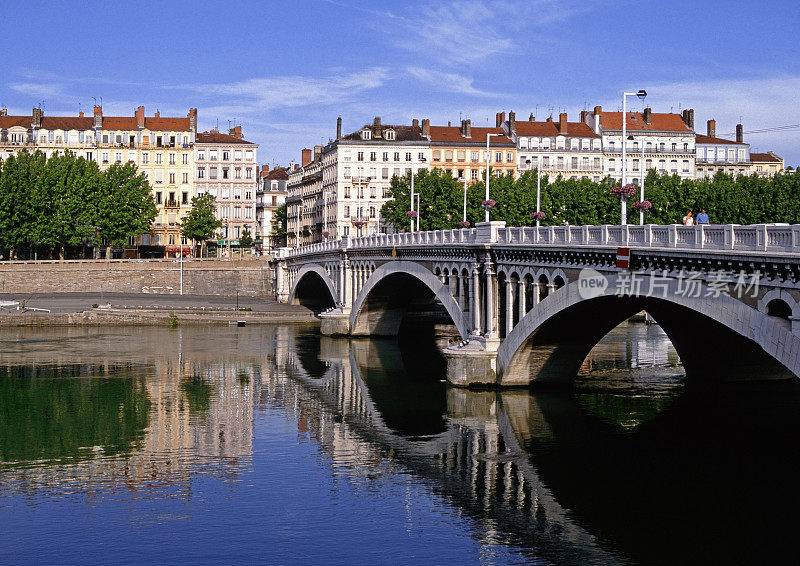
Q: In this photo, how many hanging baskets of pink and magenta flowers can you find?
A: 8